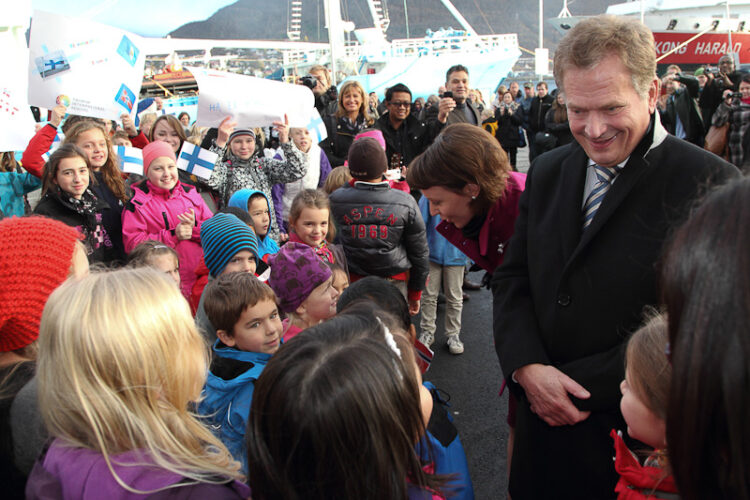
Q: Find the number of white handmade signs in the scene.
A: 3